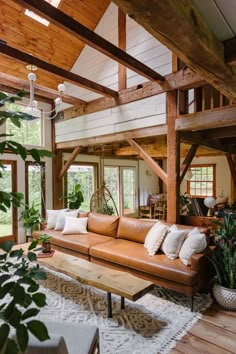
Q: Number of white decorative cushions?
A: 6